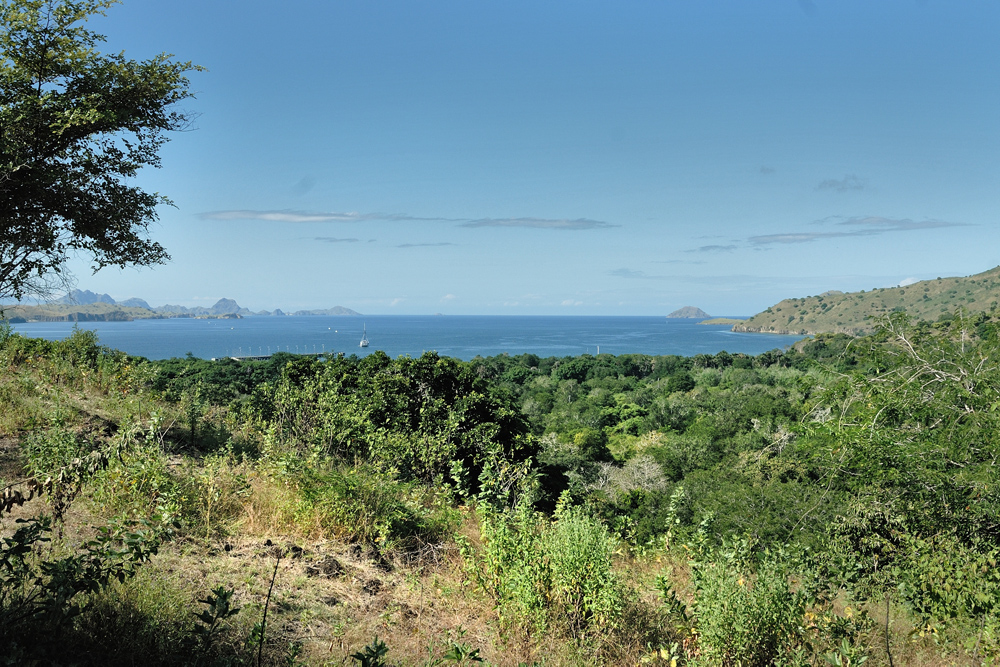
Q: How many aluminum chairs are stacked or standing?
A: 0